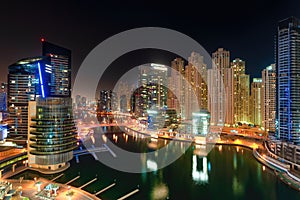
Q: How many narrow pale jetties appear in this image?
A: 5